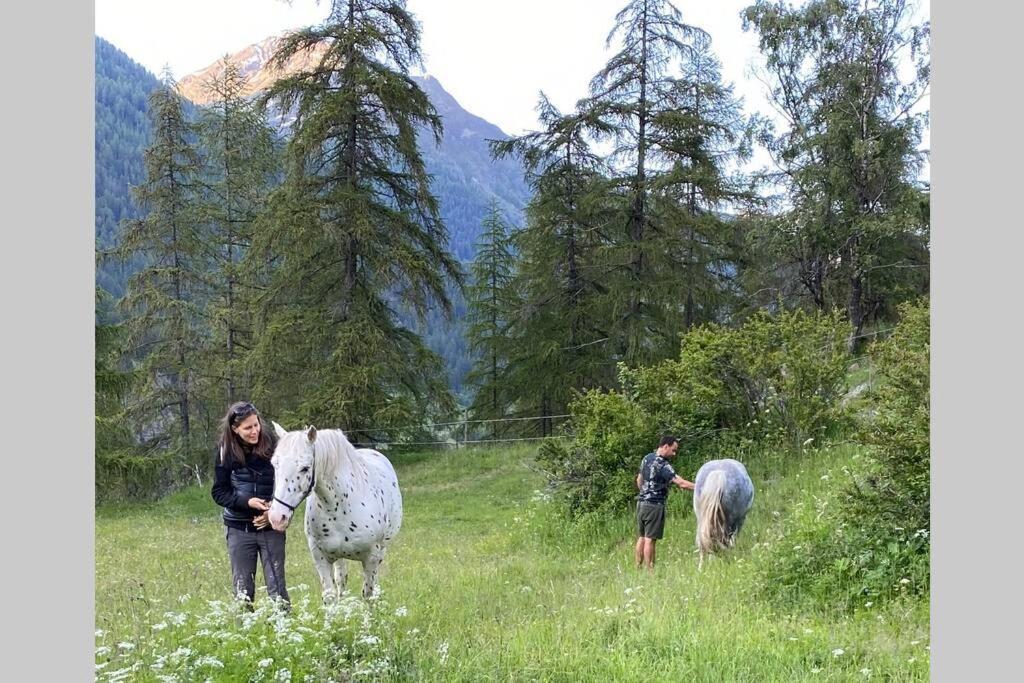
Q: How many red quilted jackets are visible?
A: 0